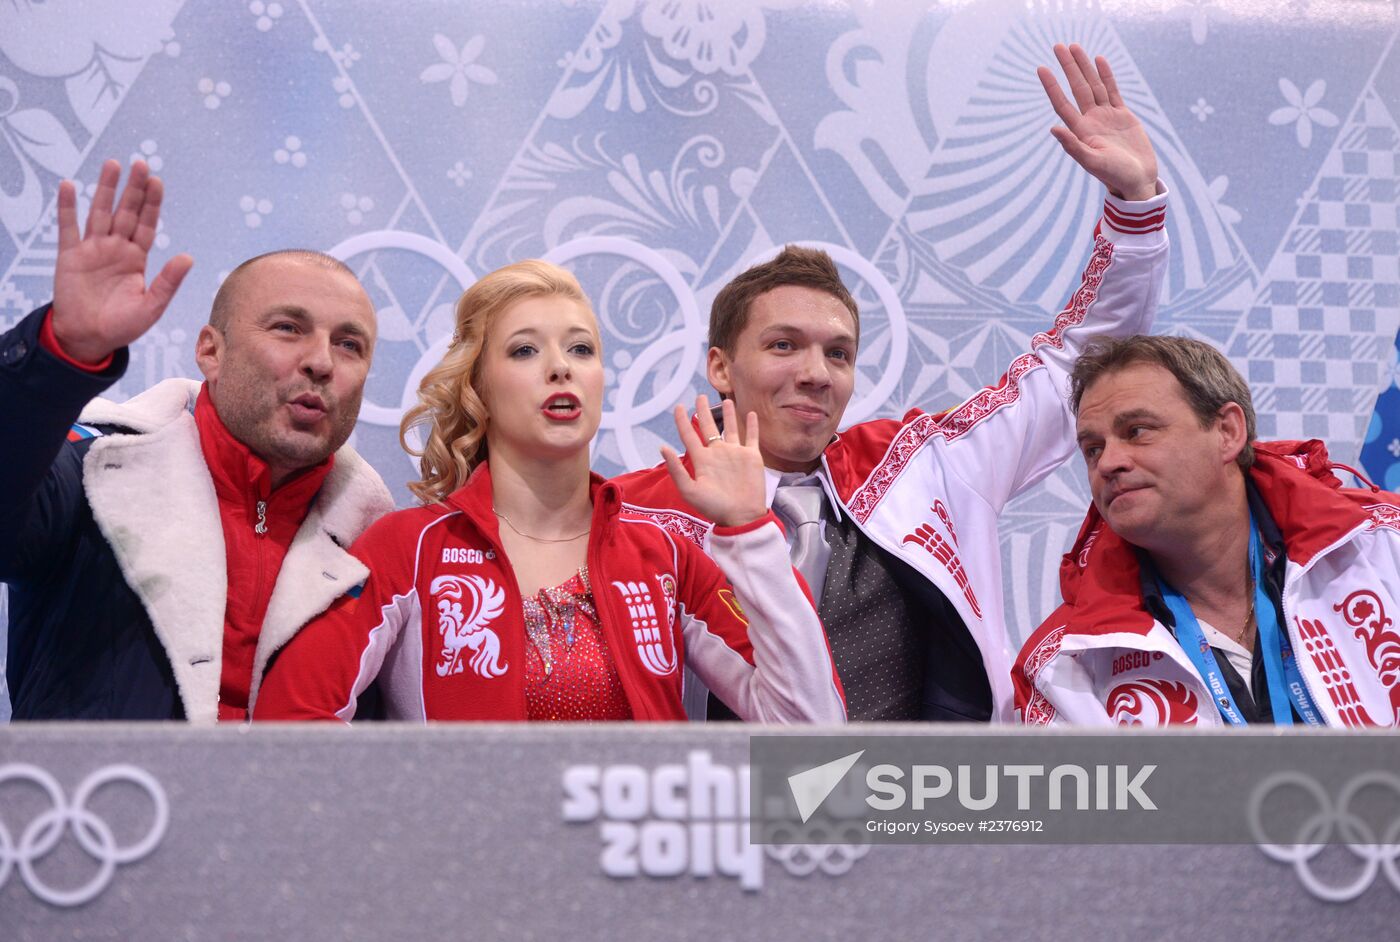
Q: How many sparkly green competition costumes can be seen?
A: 0